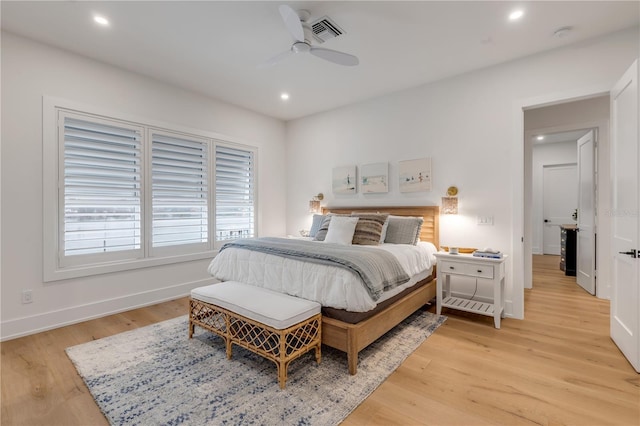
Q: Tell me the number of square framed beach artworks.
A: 3